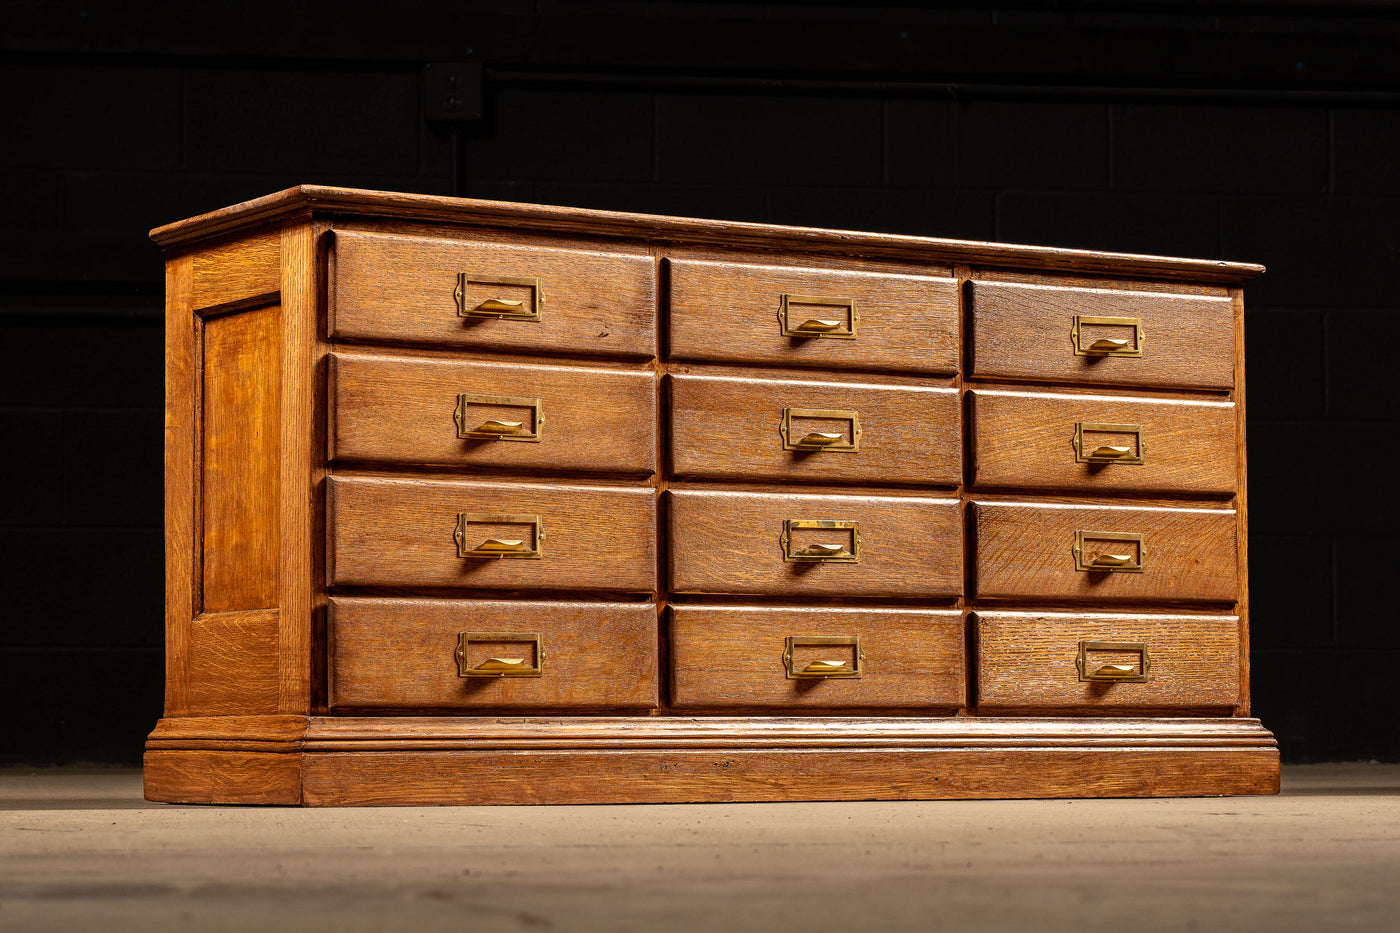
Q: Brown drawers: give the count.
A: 12